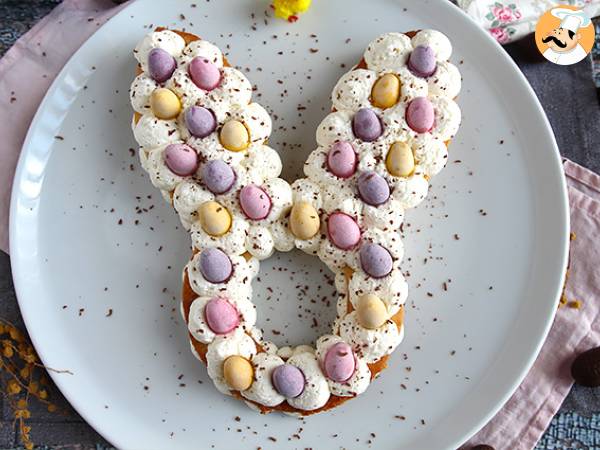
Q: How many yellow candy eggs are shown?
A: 8